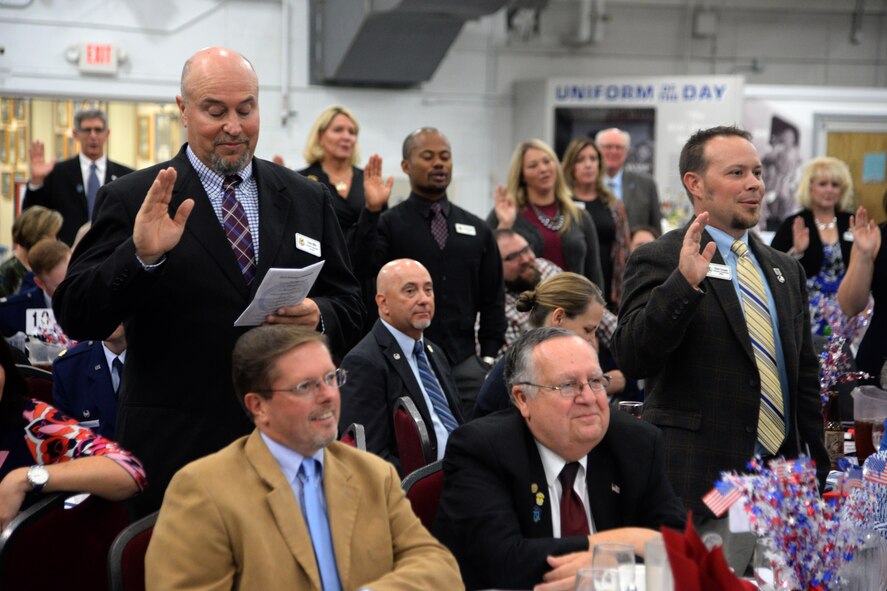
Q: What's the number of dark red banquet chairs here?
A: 6